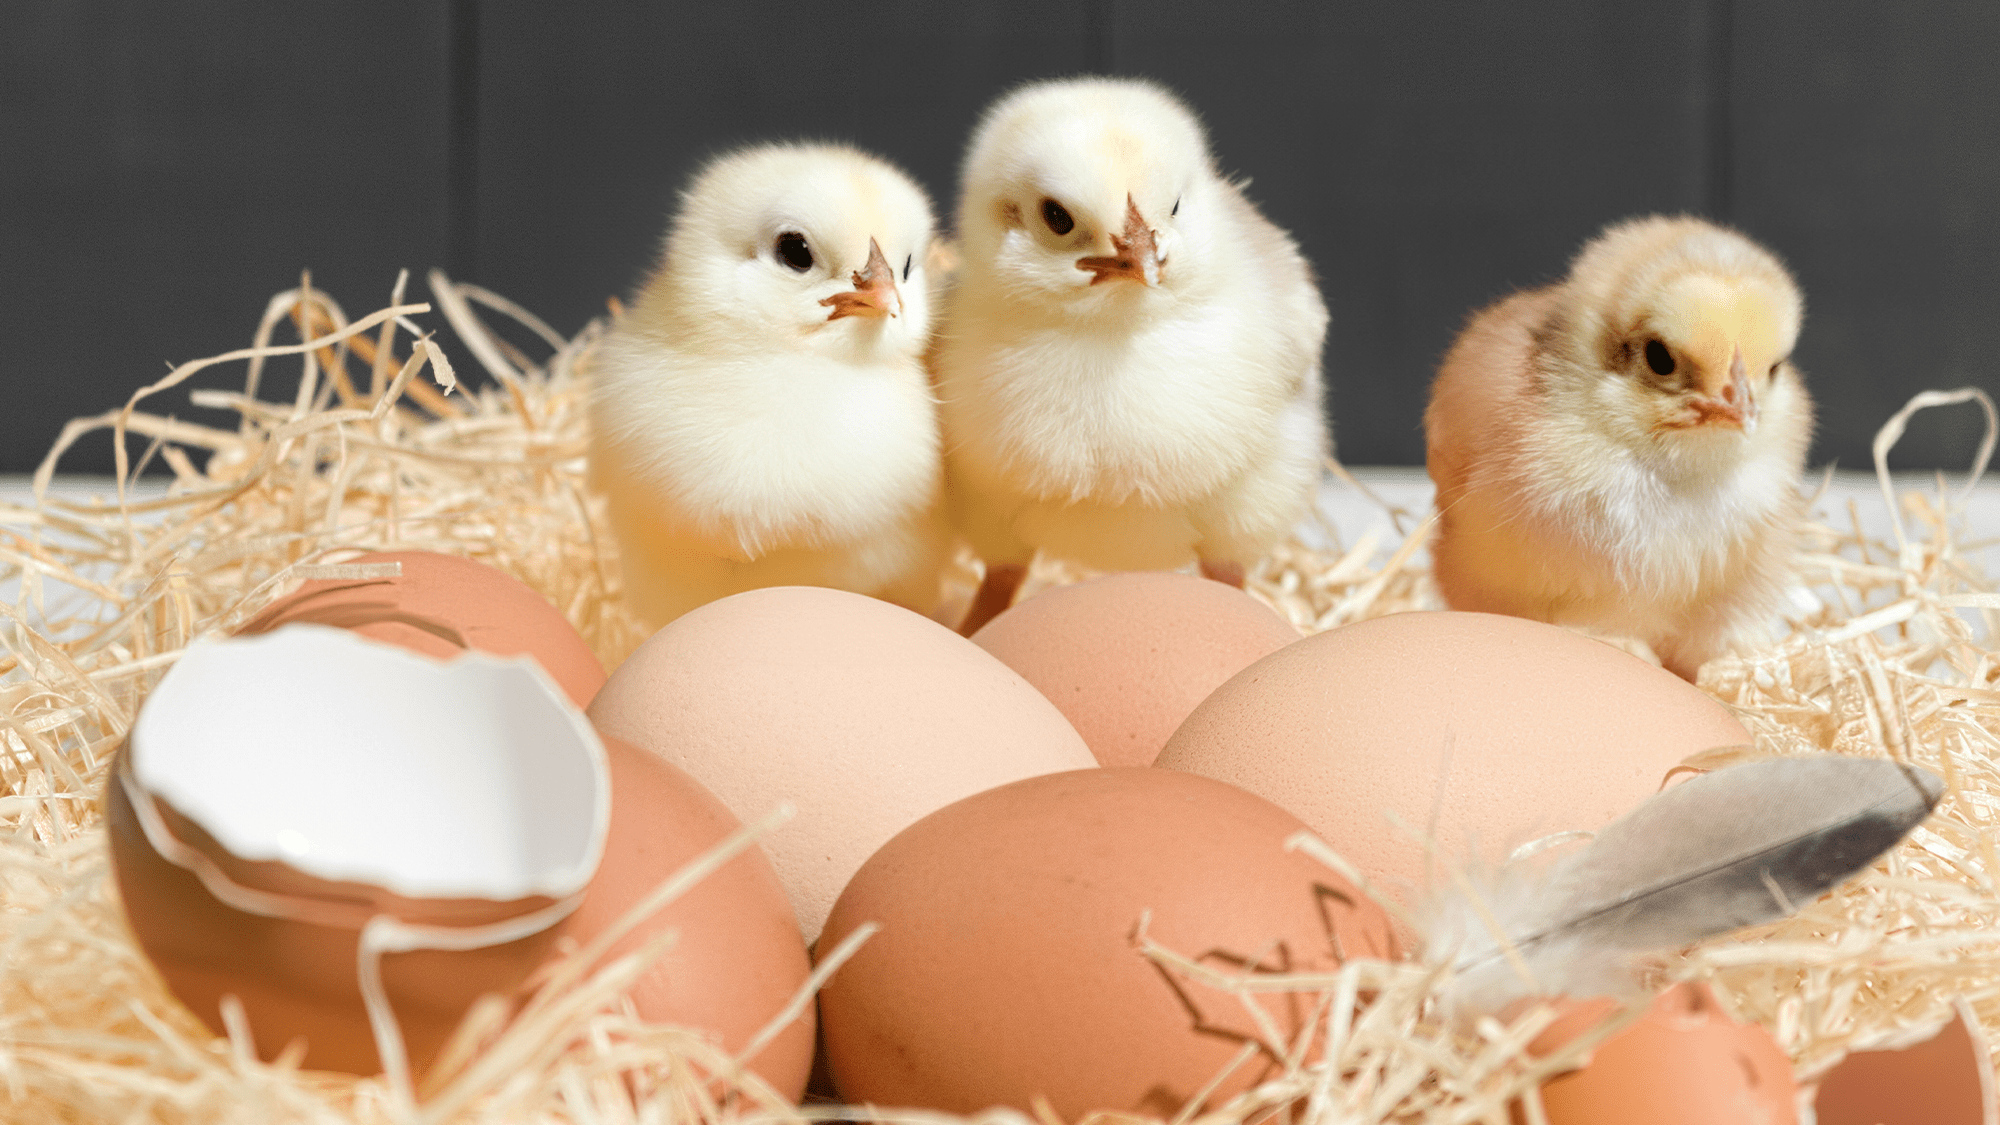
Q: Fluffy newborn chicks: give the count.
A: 3